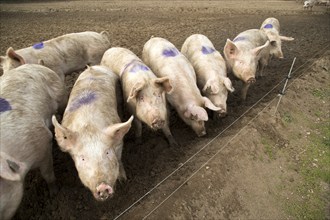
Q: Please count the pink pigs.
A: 8